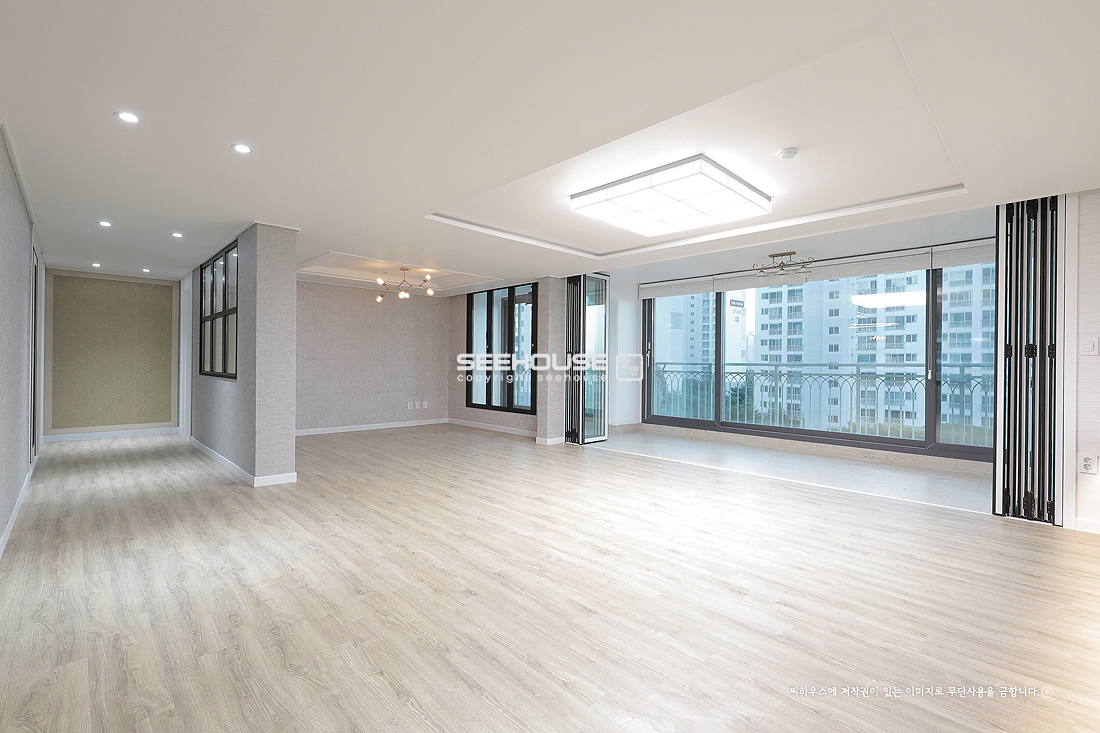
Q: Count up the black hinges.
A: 9